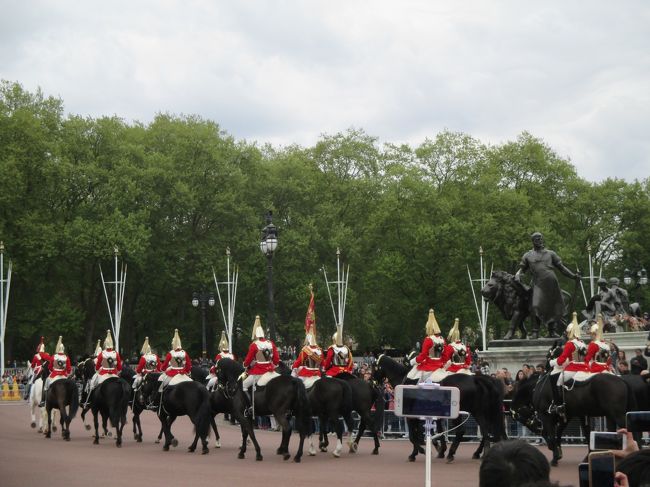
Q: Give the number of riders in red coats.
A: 14